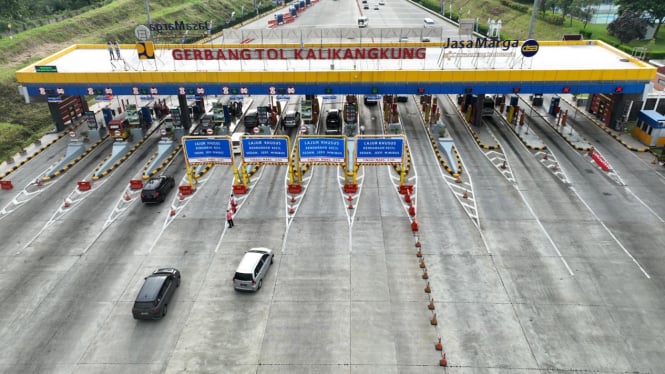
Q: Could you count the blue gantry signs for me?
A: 4